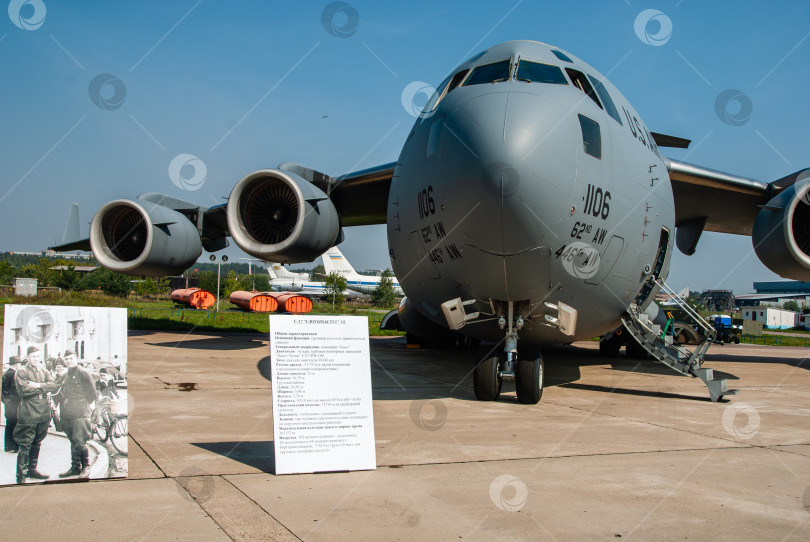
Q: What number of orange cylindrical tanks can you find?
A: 3